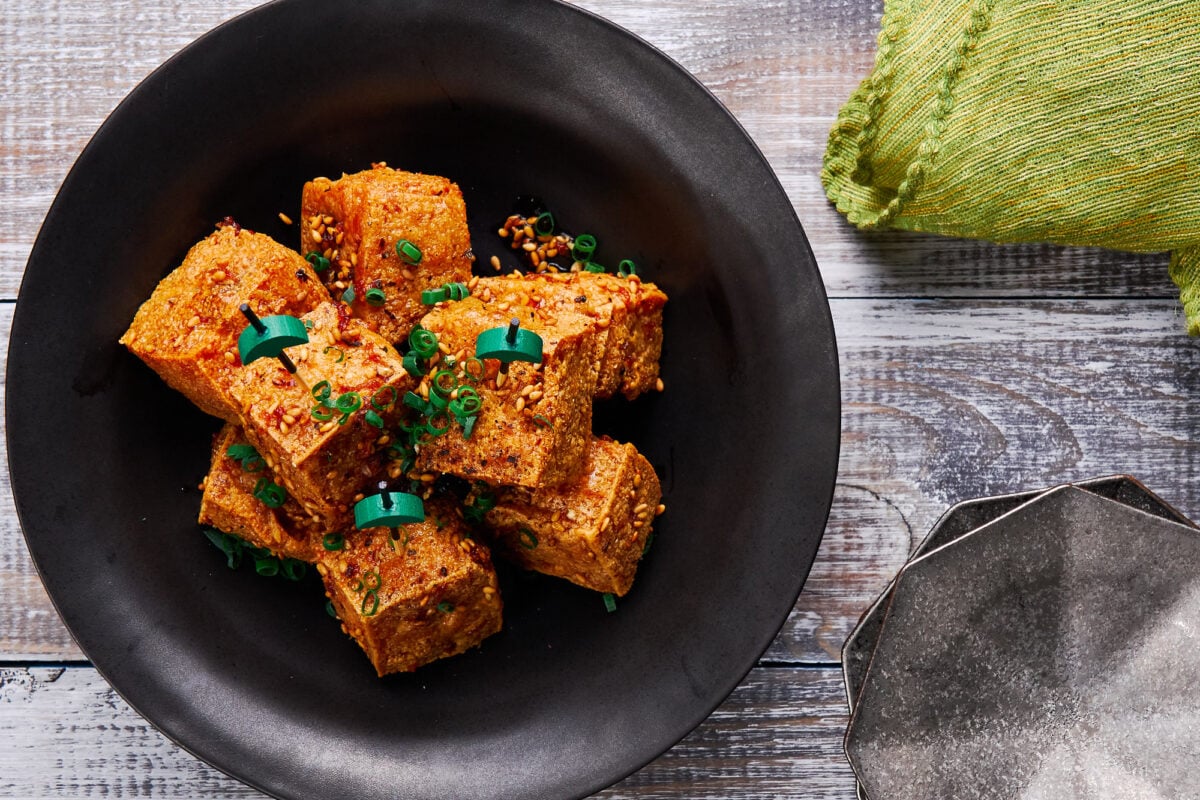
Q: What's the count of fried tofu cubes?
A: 8